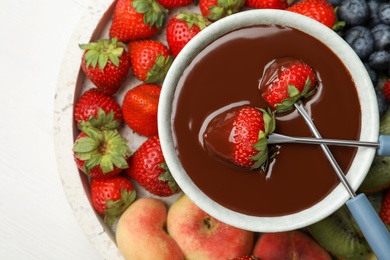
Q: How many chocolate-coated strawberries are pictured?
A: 2